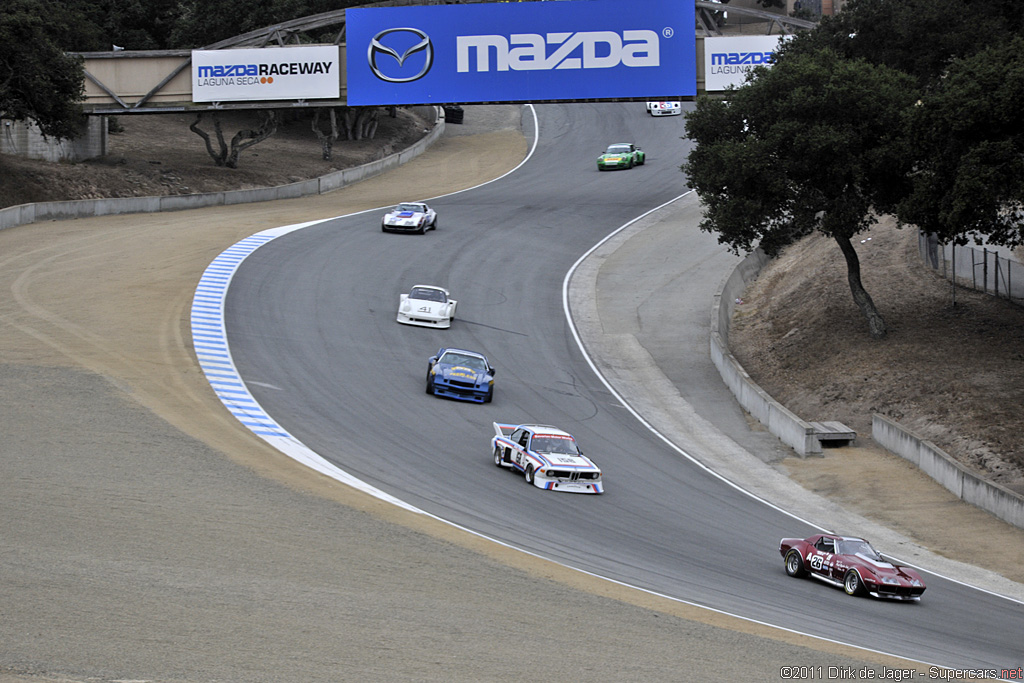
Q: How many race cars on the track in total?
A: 7